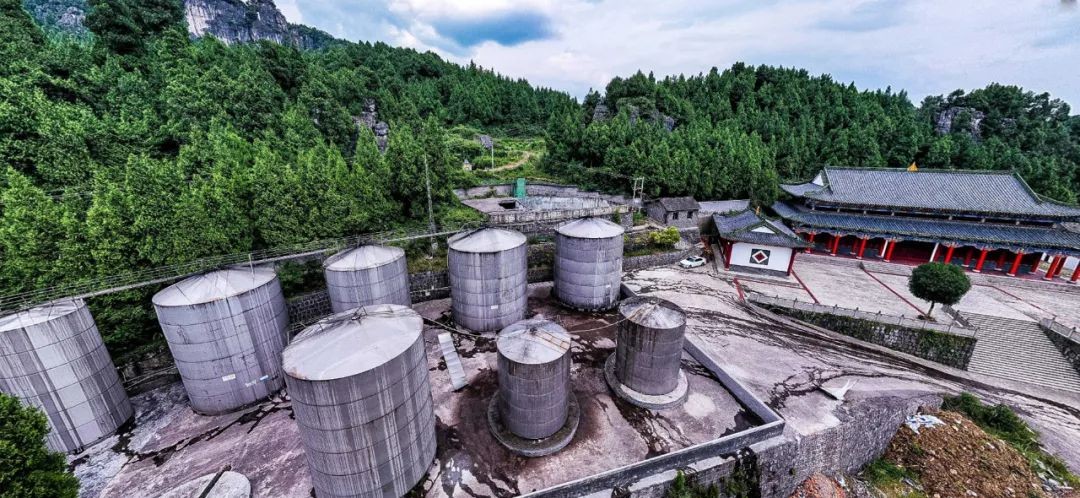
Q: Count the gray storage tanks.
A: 8